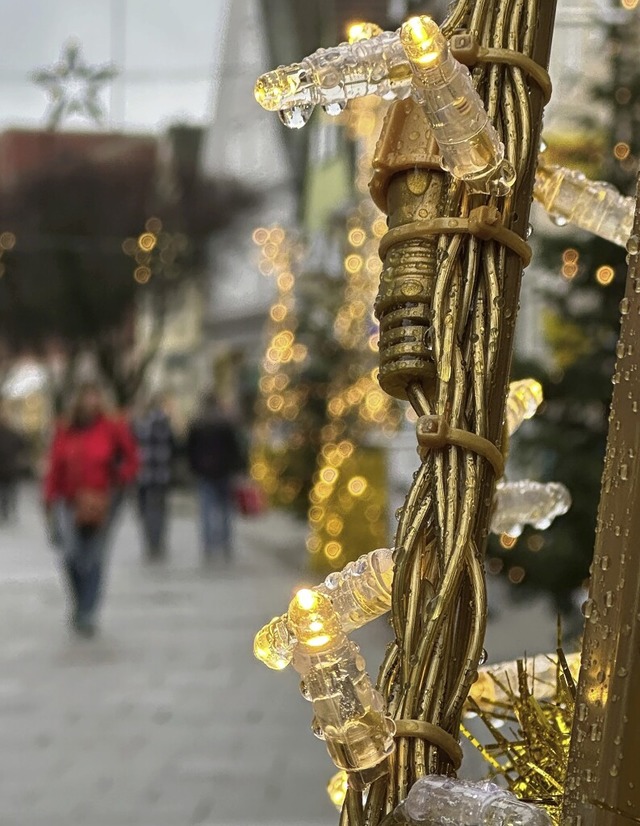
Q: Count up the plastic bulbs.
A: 11